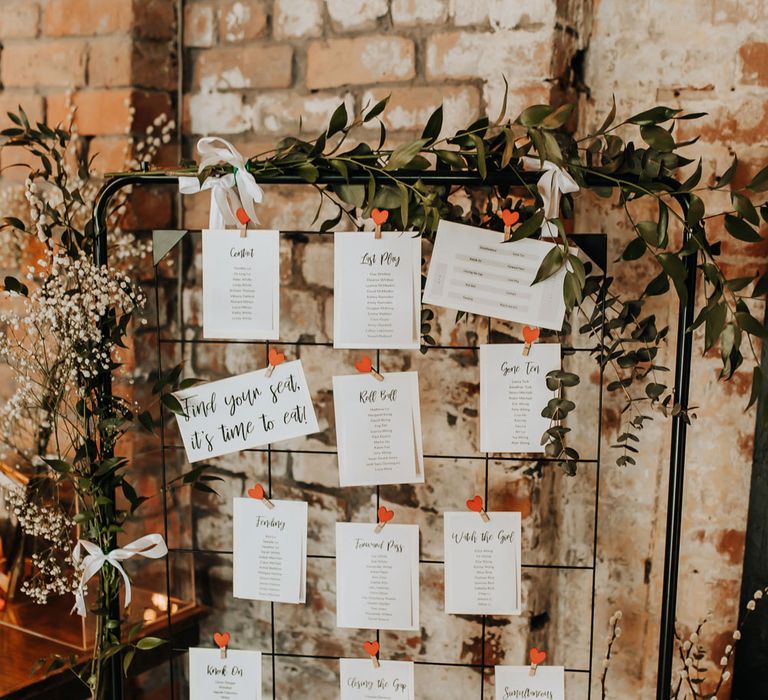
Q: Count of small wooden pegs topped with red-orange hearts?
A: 12